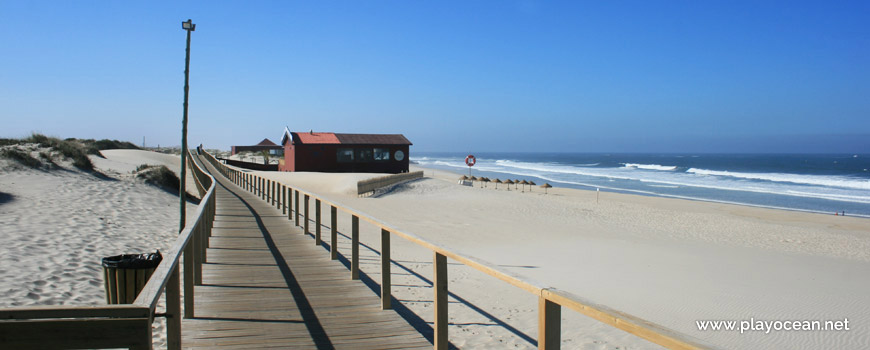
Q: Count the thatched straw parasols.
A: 10